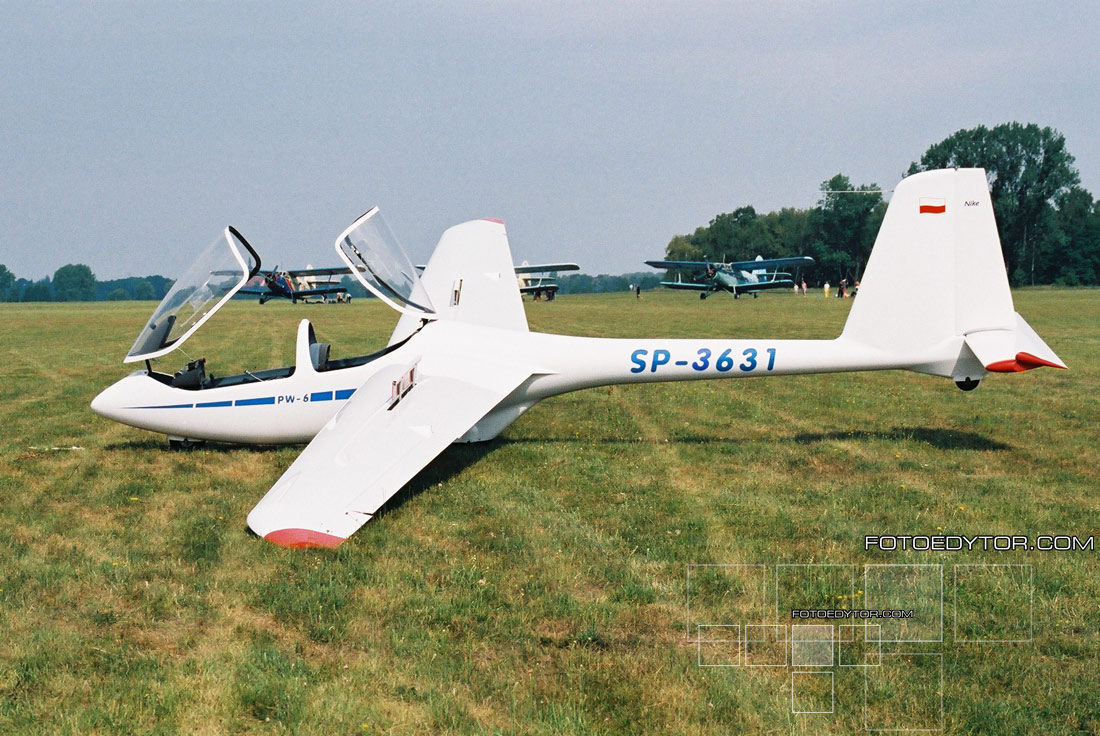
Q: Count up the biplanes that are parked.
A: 3